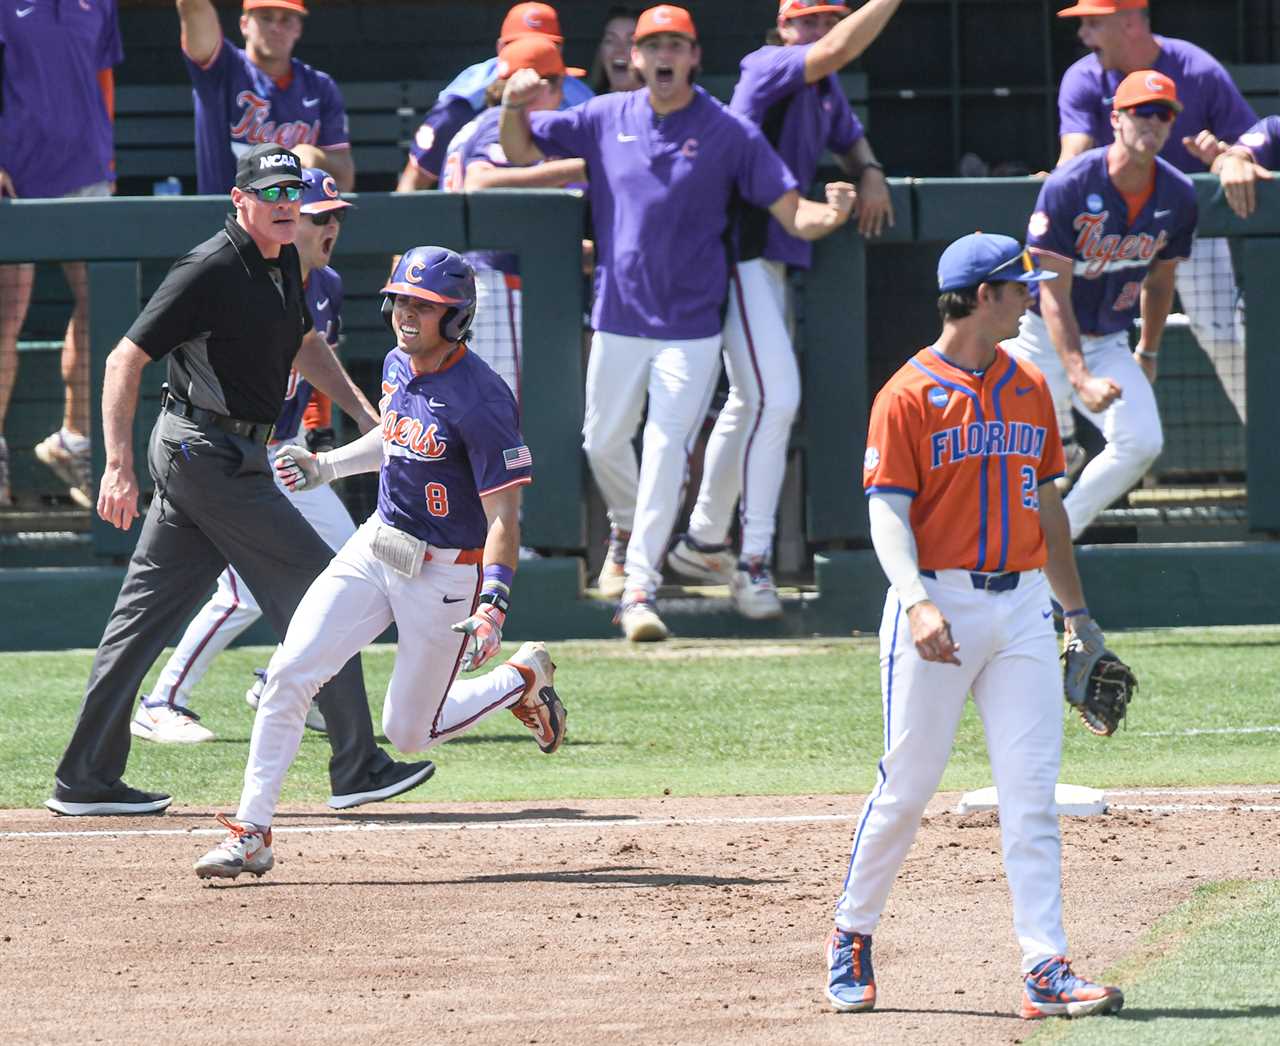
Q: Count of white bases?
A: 1